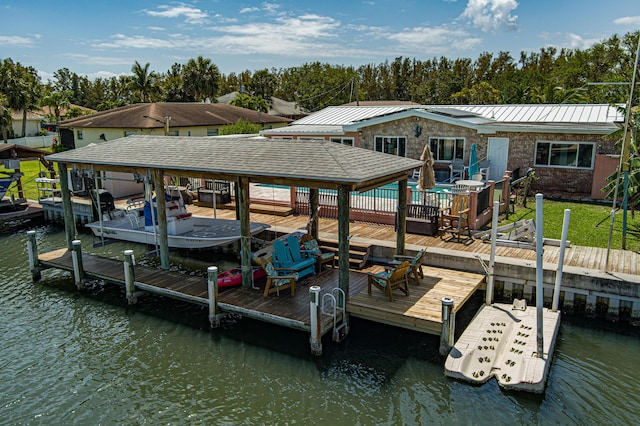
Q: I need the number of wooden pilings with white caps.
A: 6